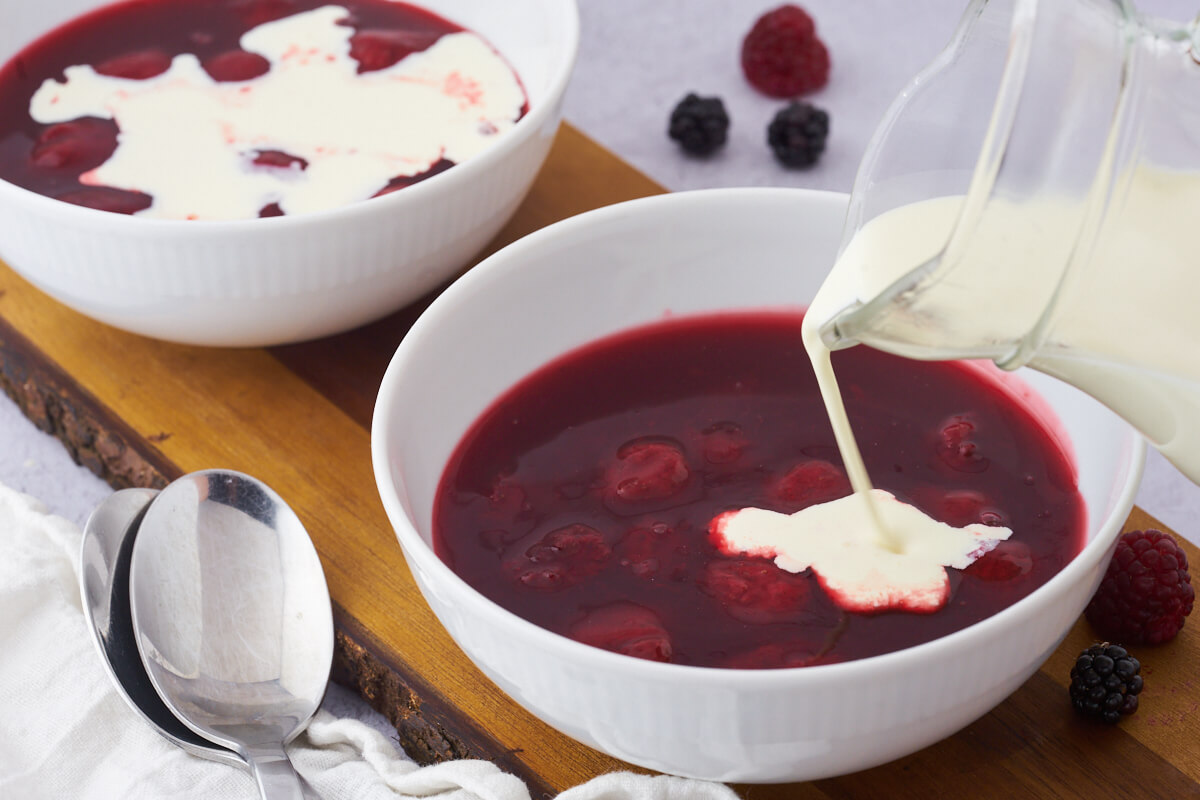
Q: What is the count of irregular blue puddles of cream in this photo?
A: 0